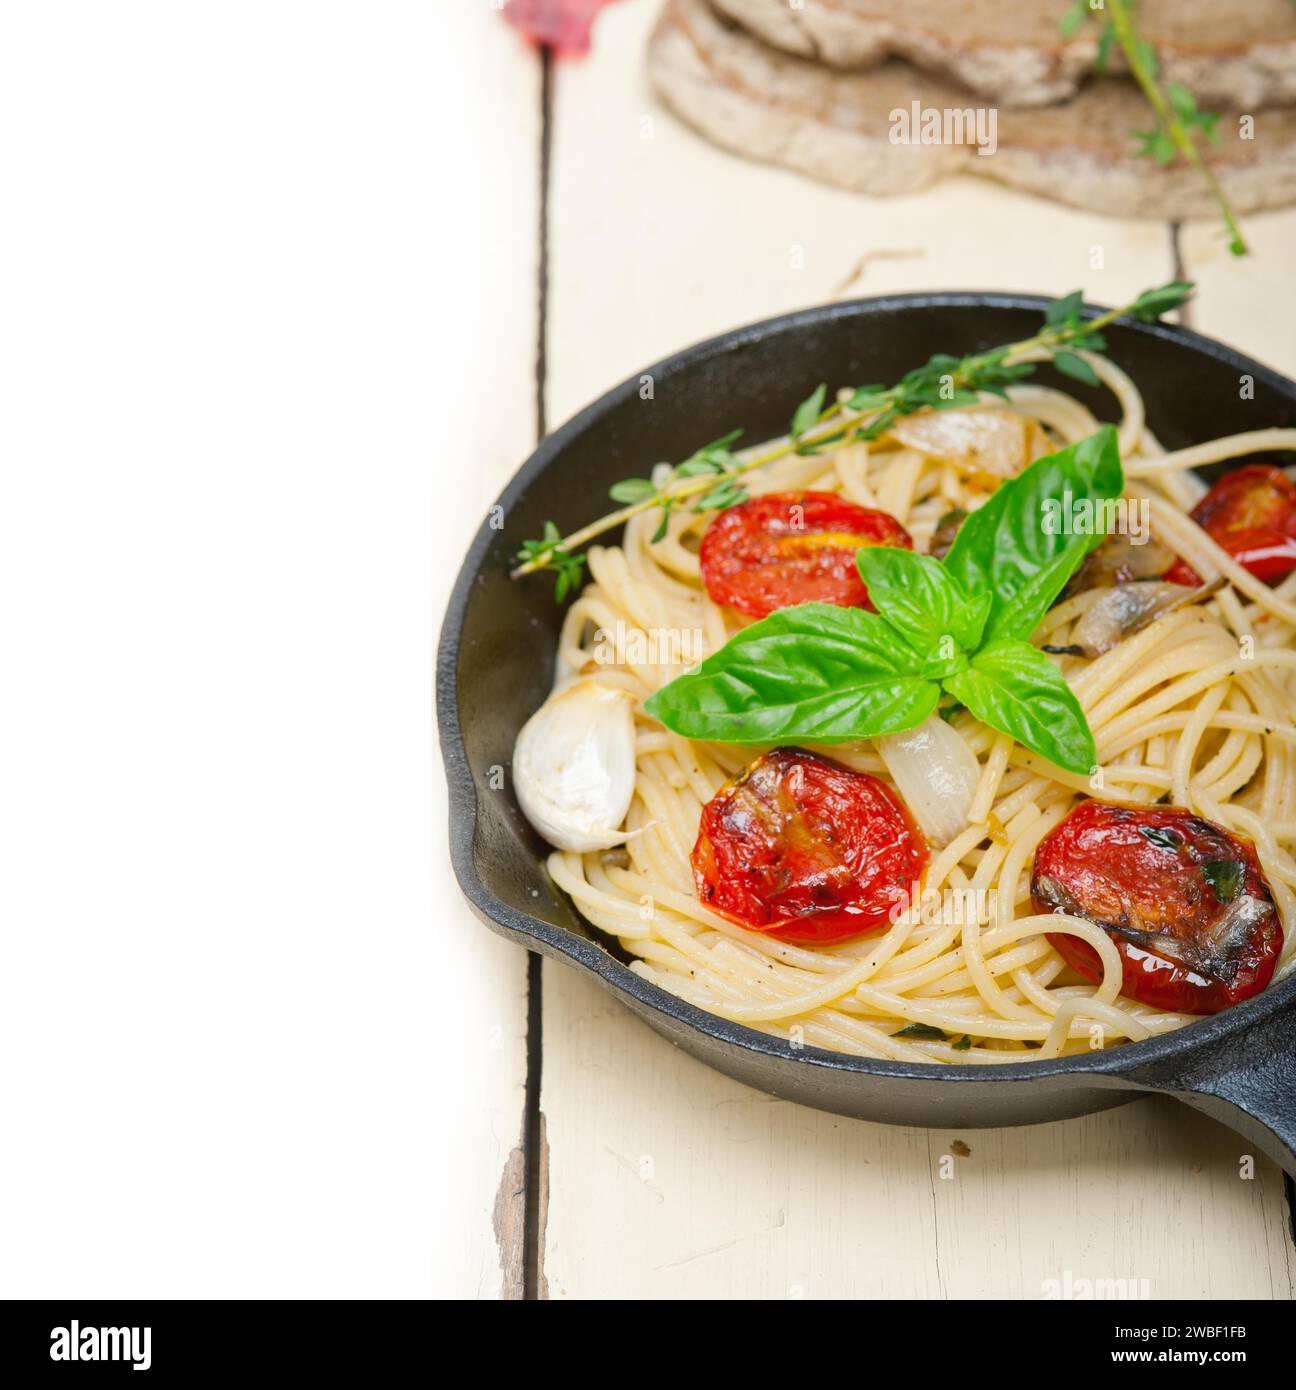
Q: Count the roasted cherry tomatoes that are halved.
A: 4